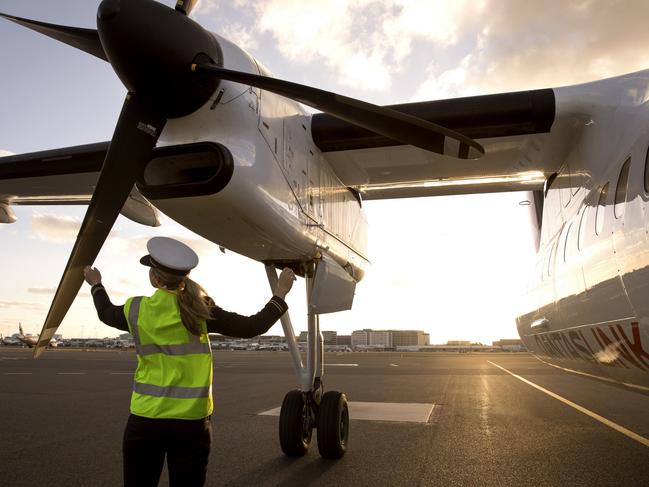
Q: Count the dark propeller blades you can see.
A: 4